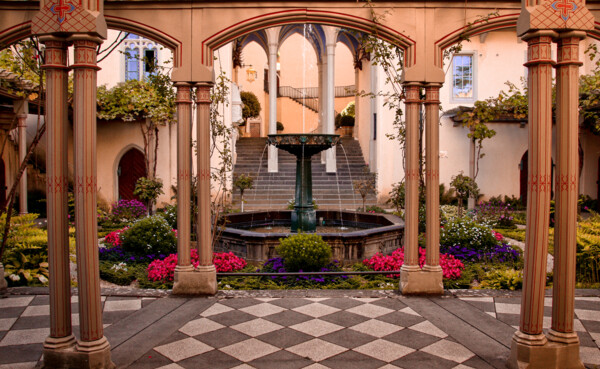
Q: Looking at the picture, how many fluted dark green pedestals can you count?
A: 1